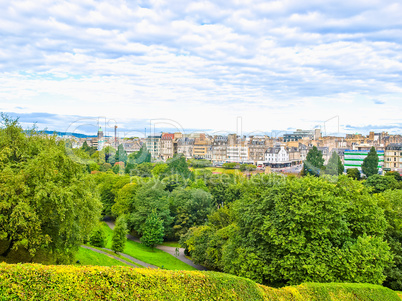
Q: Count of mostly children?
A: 0